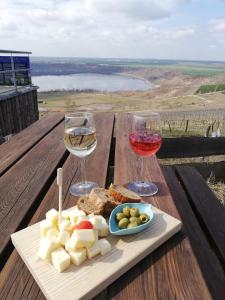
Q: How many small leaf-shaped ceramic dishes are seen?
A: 1